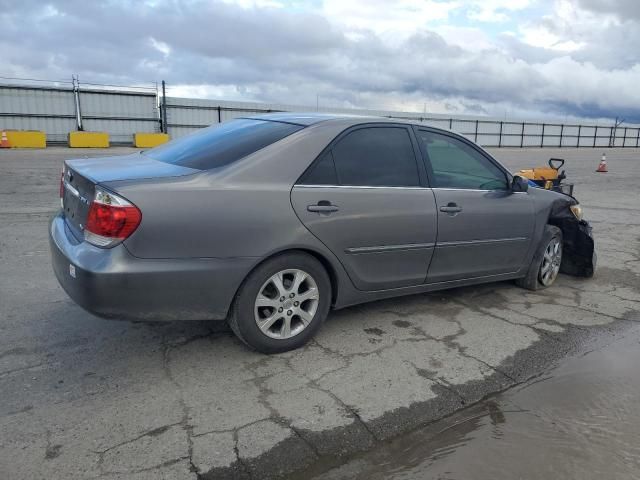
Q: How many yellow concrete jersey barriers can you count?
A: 3